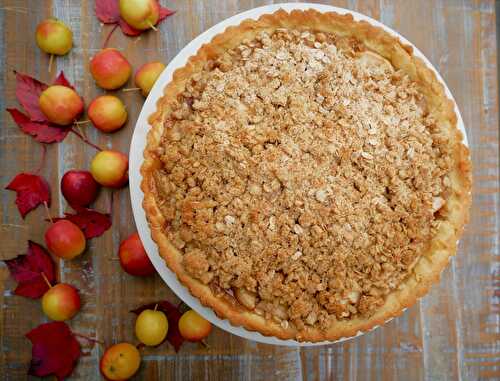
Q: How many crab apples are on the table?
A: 14